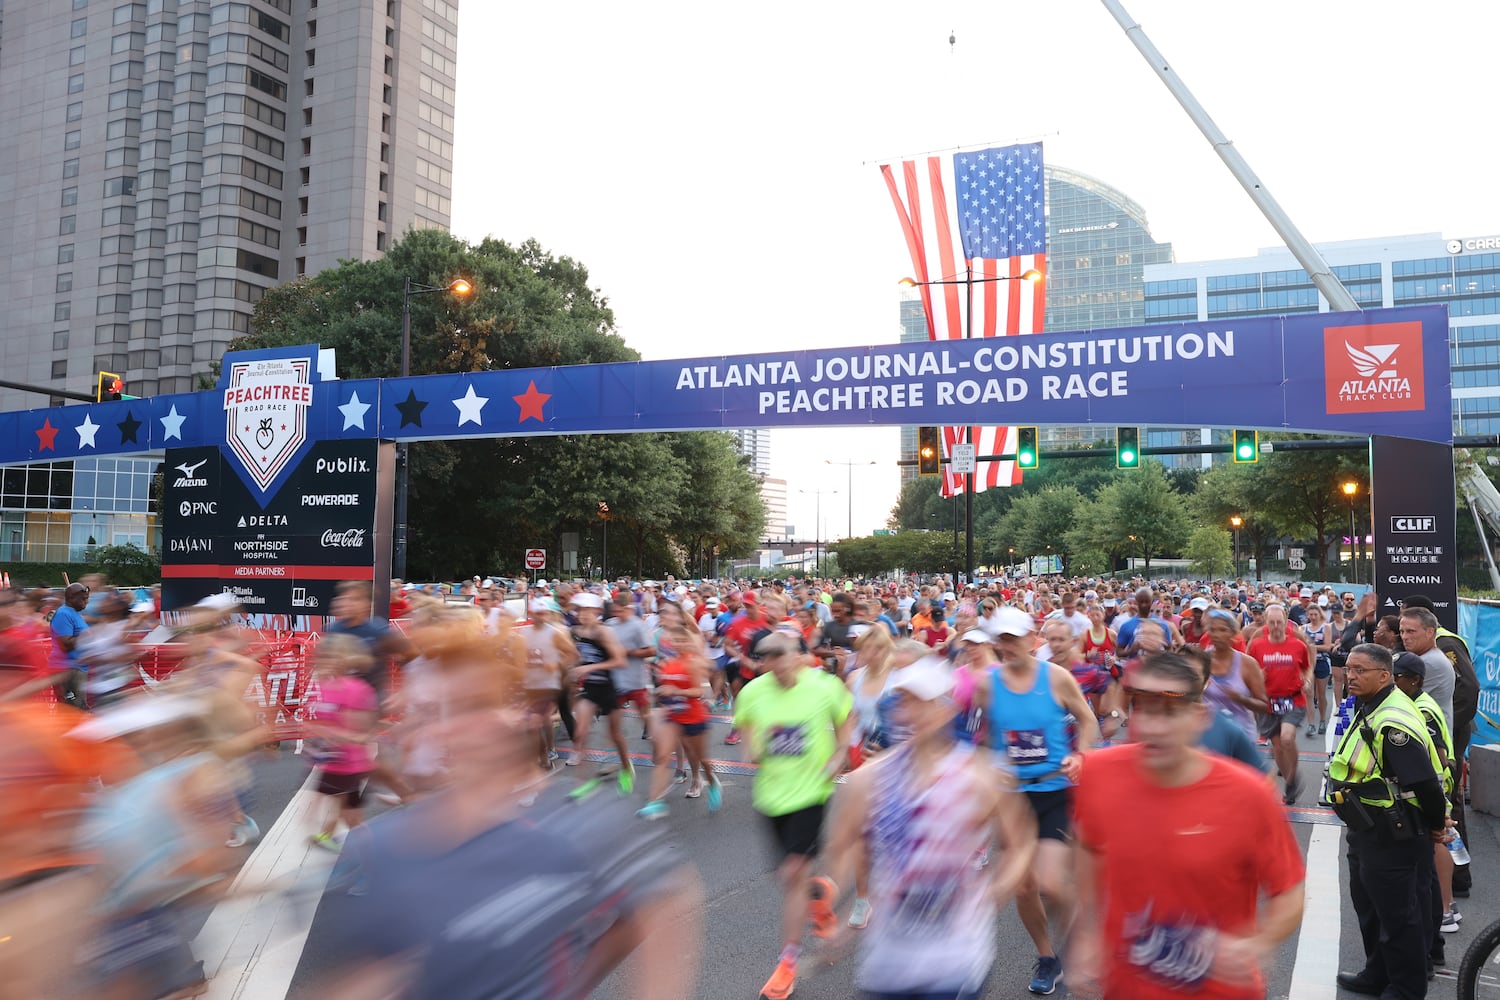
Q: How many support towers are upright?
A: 2